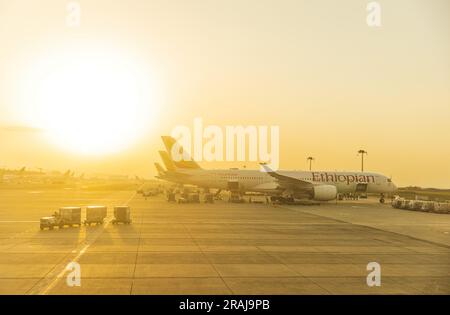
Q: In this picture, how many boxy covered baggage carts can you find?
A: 3